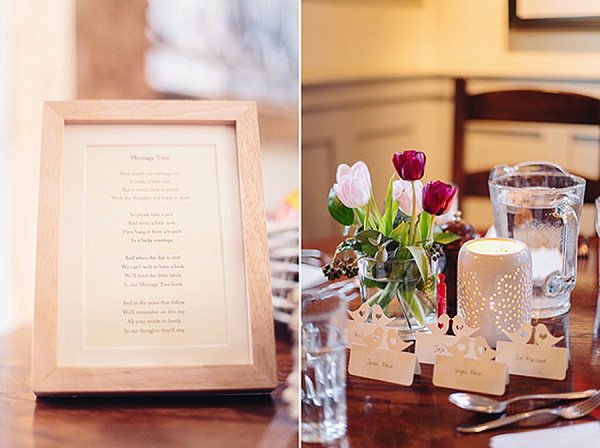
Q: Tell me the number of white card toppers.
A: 5